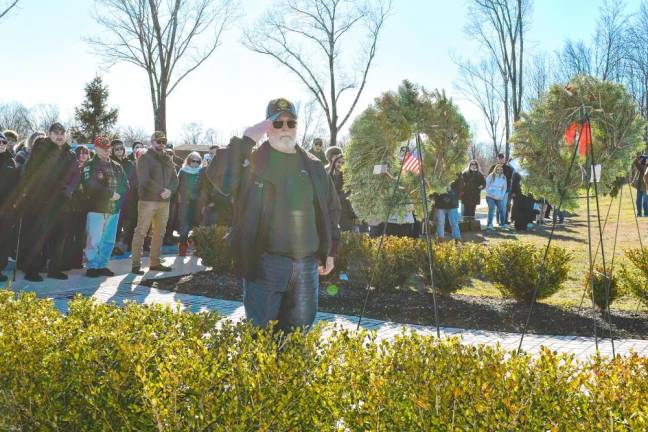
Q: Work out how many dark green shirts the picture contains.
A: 1